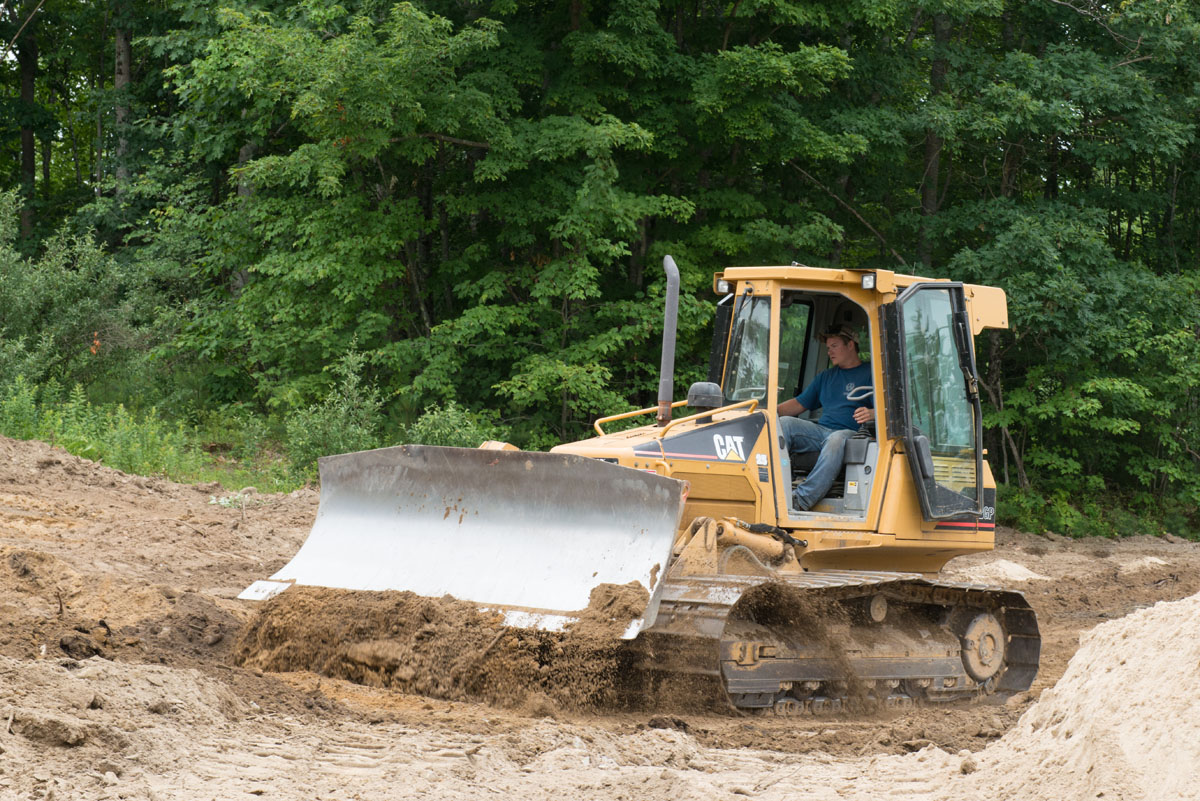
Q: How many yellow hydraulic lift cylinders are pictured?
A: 1